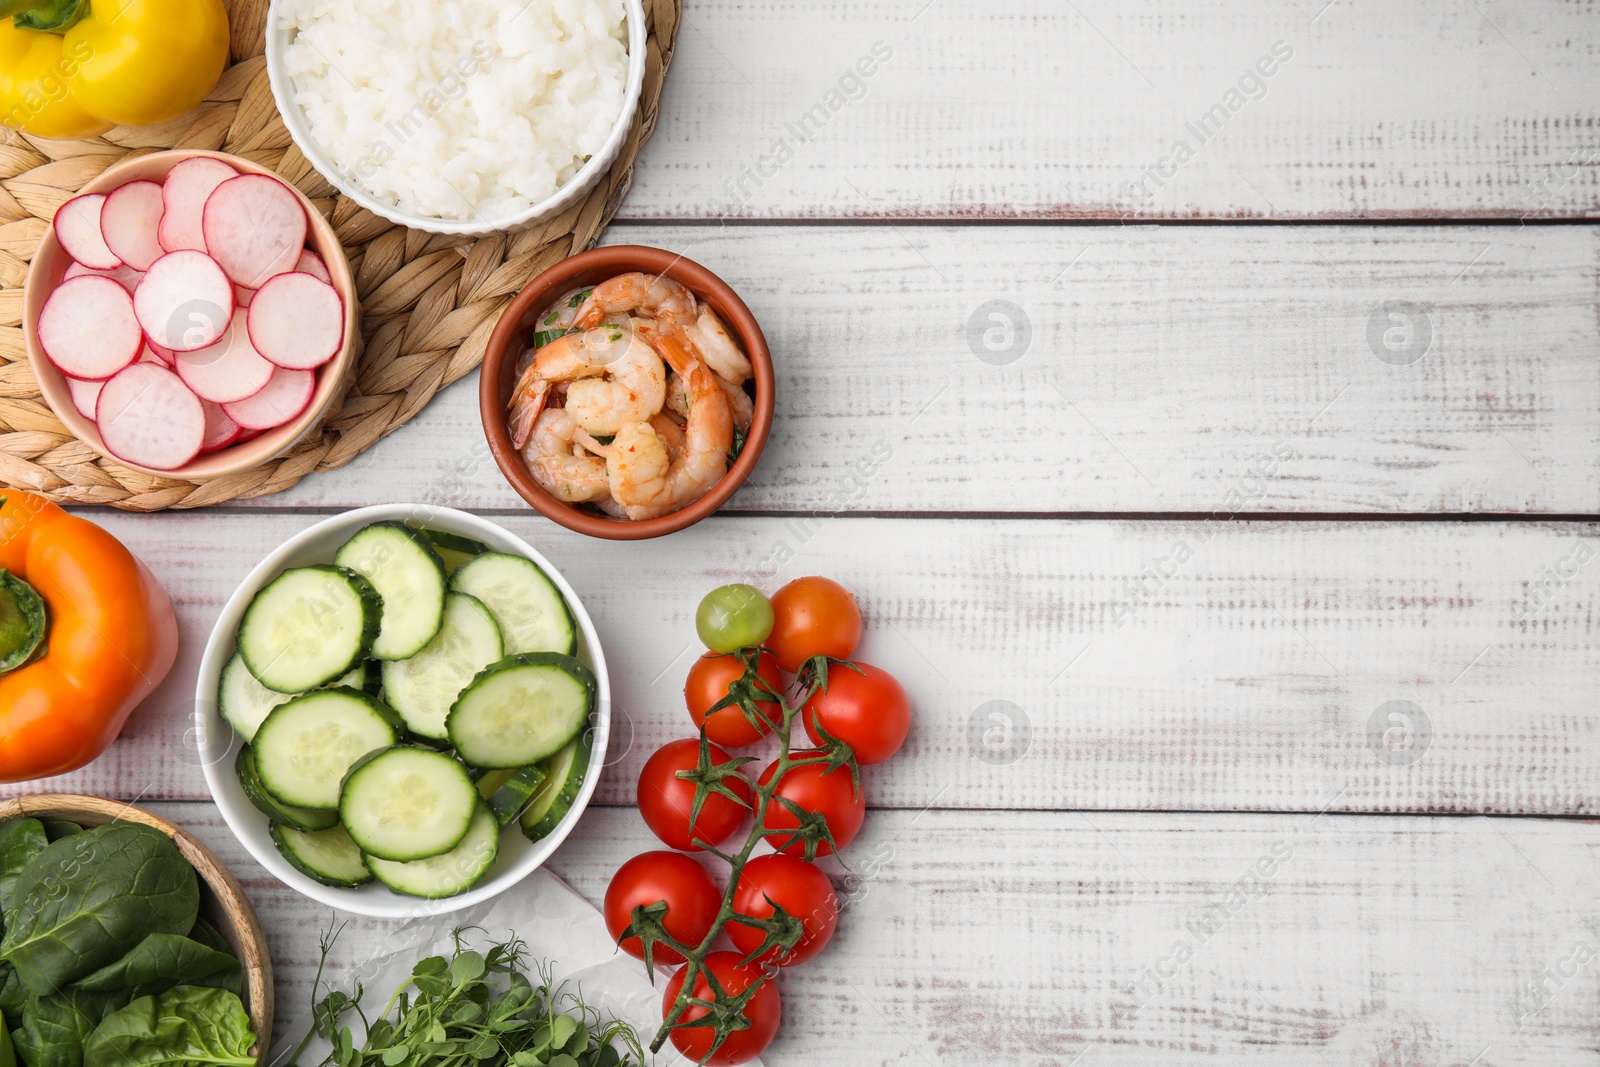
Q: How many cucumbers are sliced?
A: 14